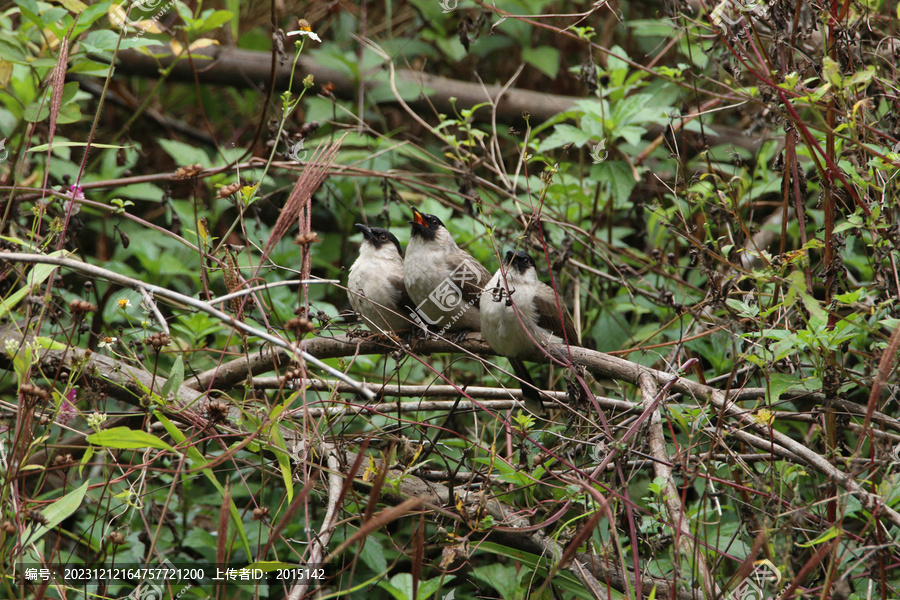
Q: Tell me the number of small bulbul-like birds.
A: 3